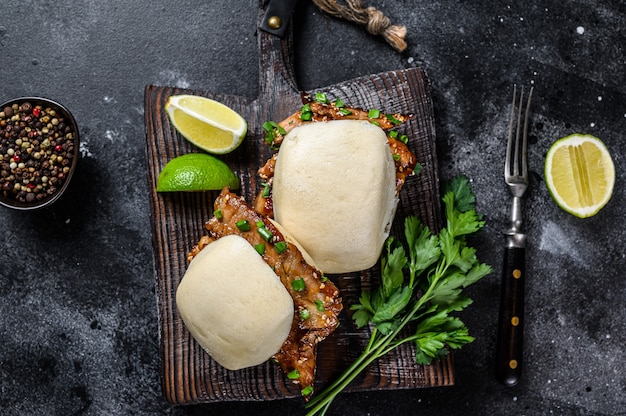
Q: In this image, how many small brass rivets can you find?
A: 4